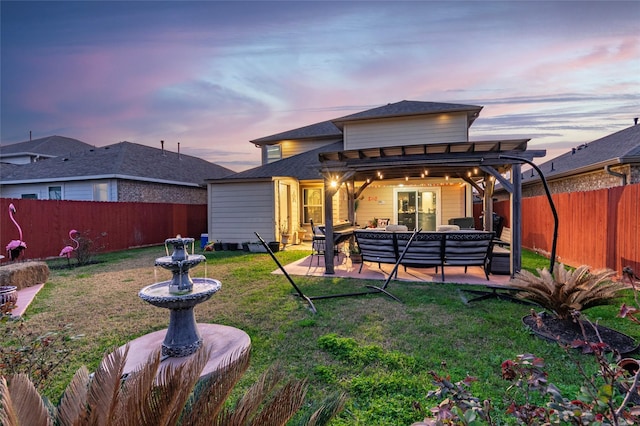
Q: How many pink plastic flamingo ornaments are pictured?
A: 2